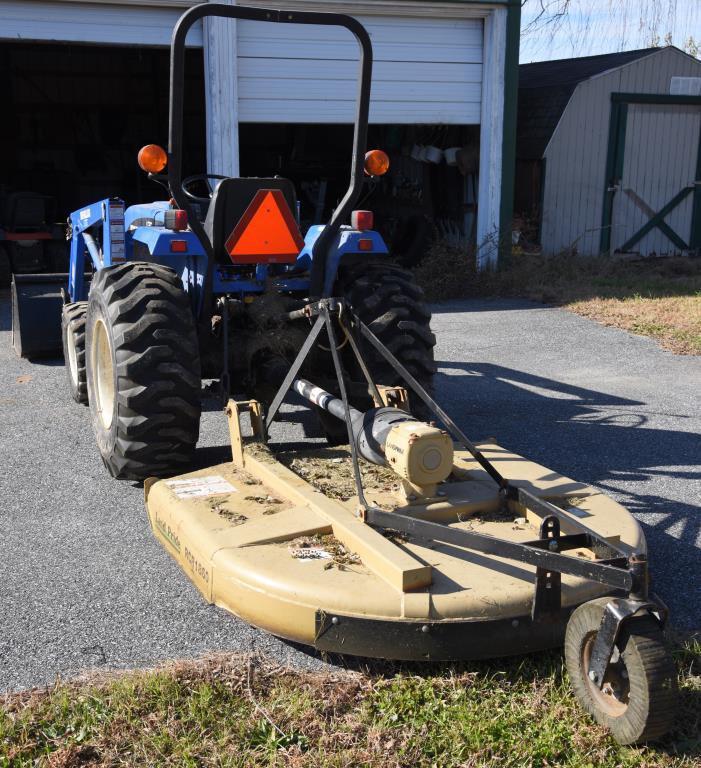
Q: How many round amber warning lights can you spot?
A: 2